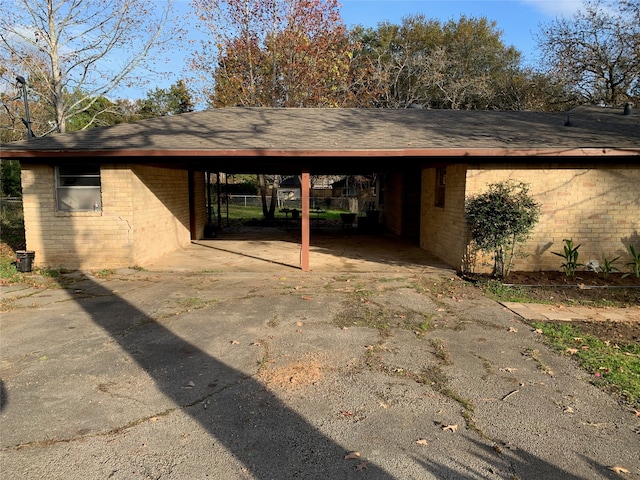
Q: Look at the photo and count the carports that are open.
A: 2